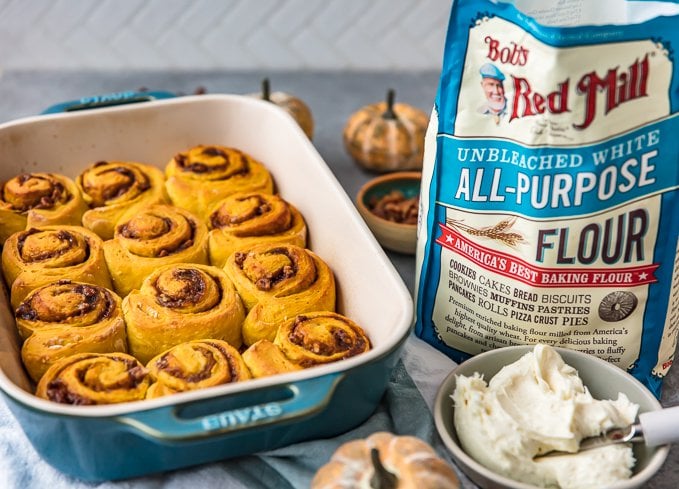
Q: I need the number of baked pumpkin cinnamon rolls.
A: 12